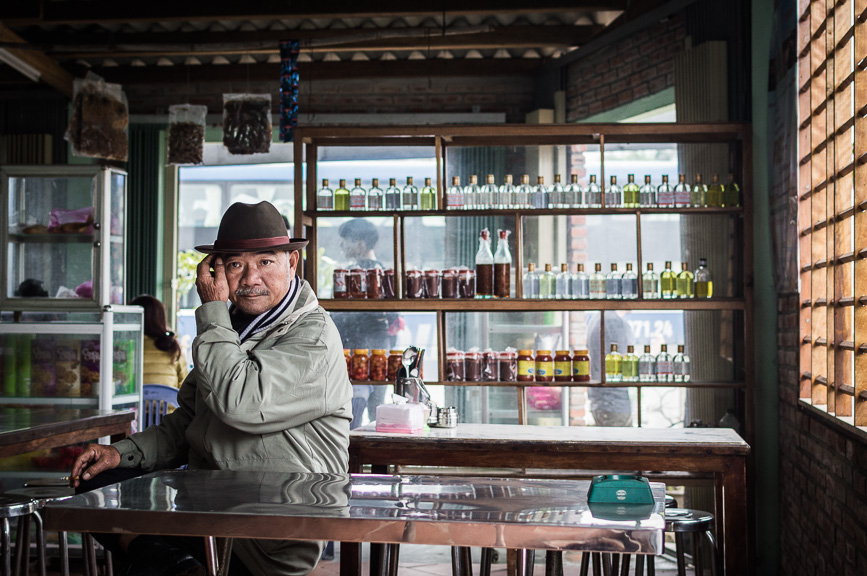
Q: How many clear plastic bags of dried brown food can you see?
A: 3